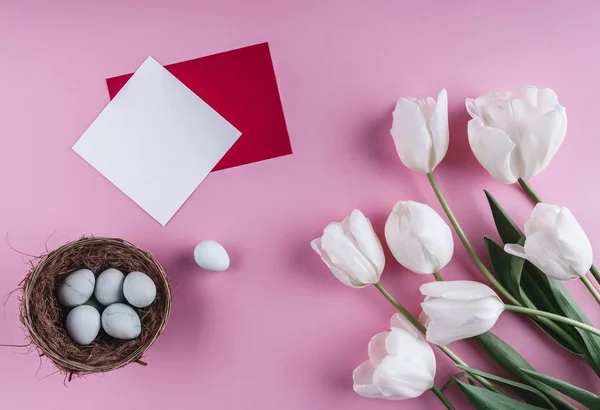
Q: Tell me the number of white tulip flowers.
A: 7